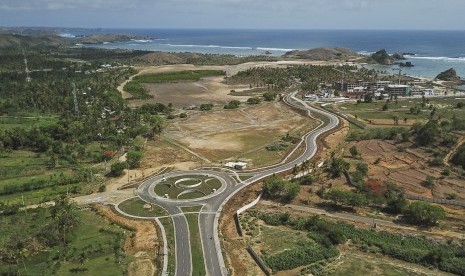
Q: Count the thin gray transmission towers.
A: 2